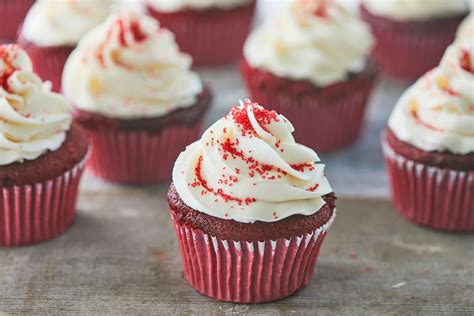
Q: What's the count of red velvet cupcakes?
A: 9